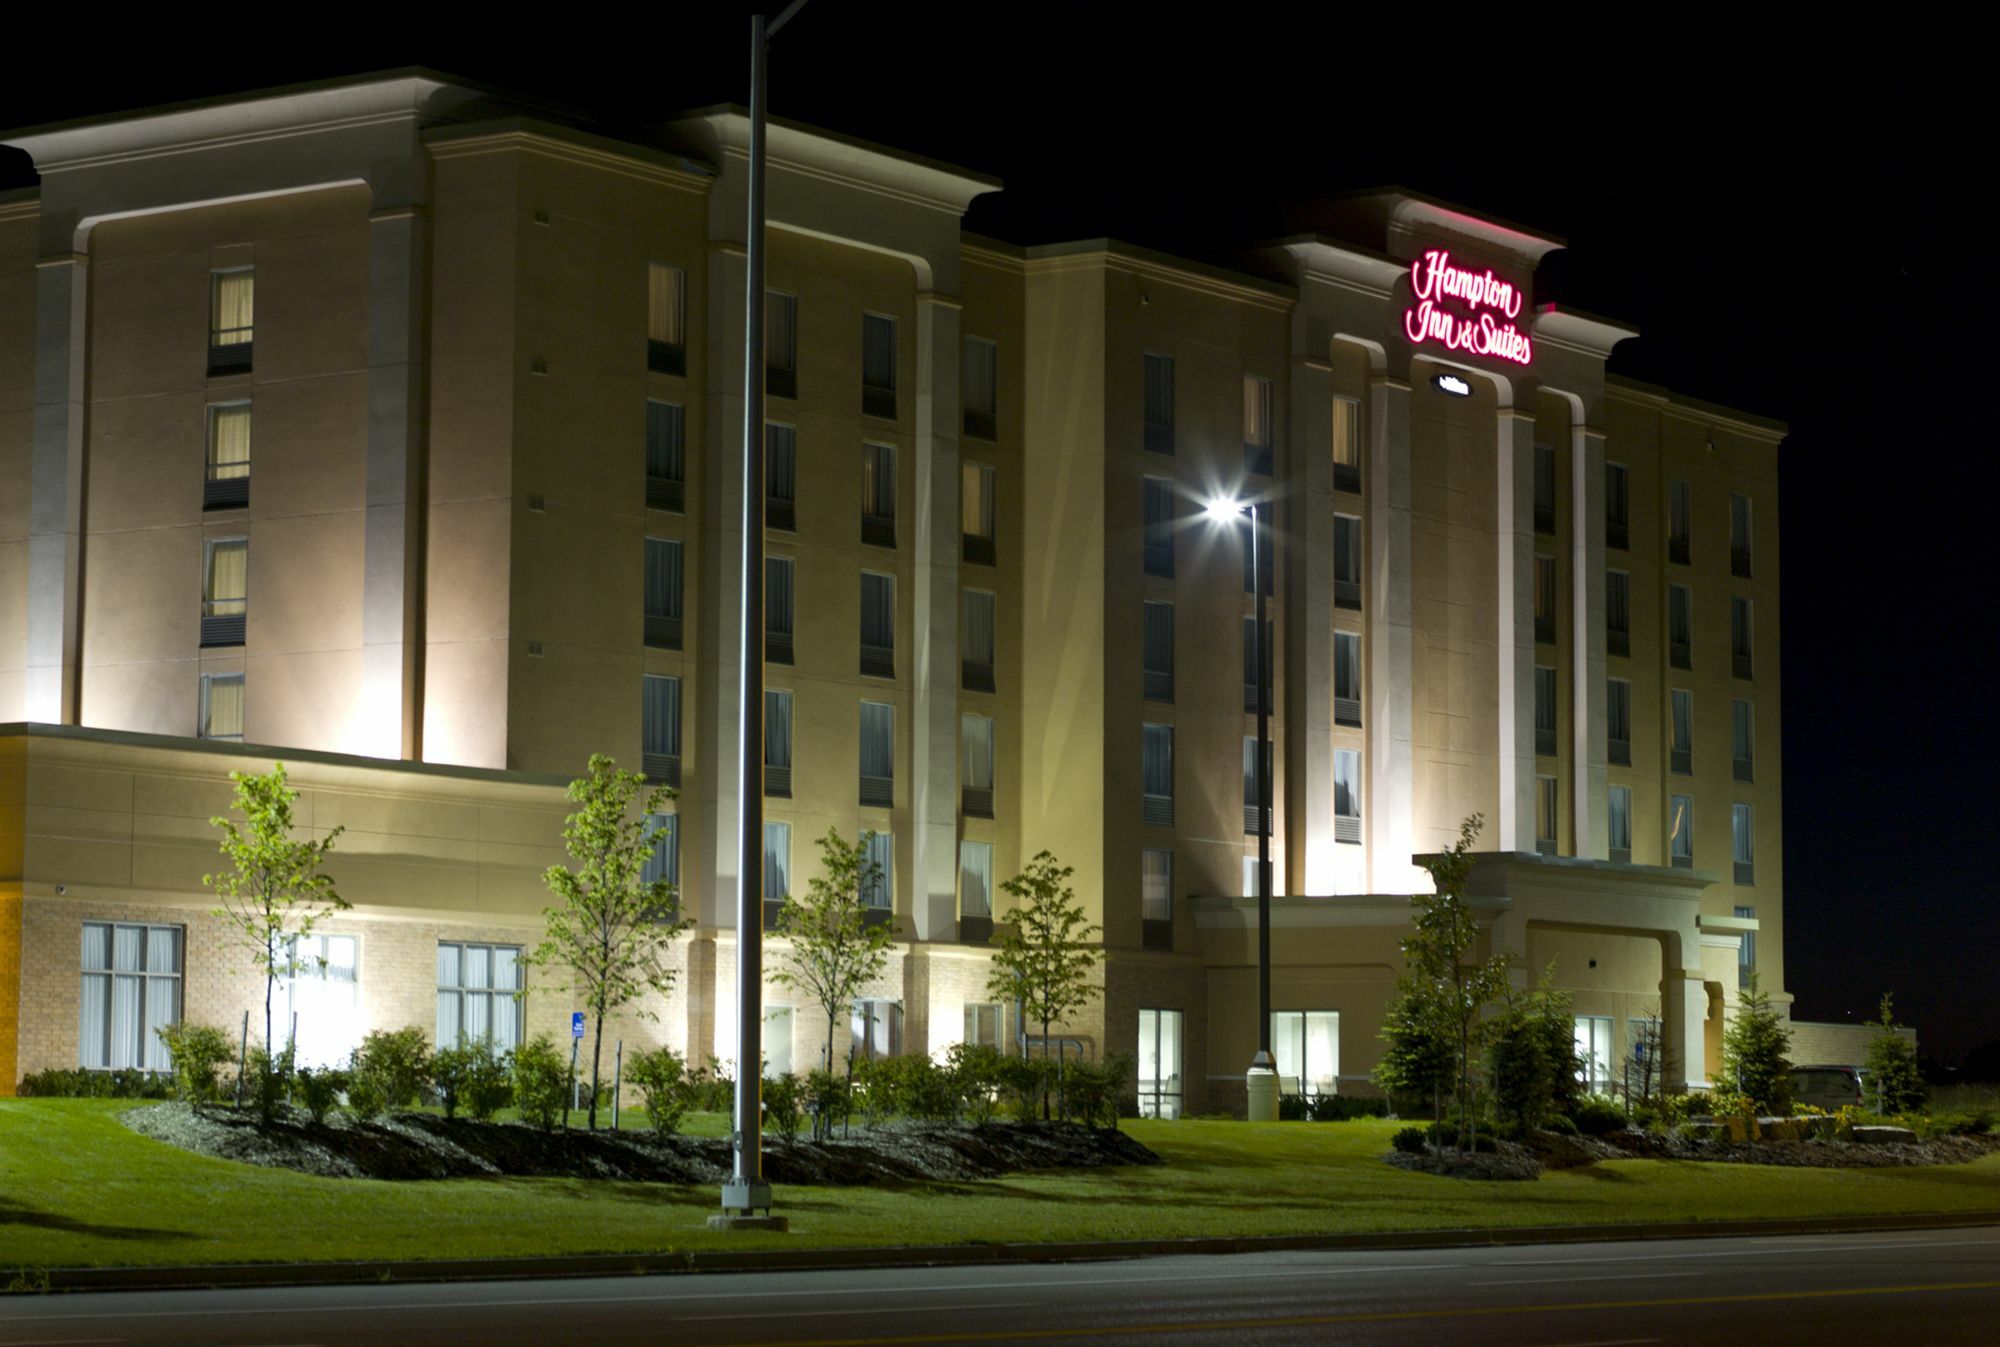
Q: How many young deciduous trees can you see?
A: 5